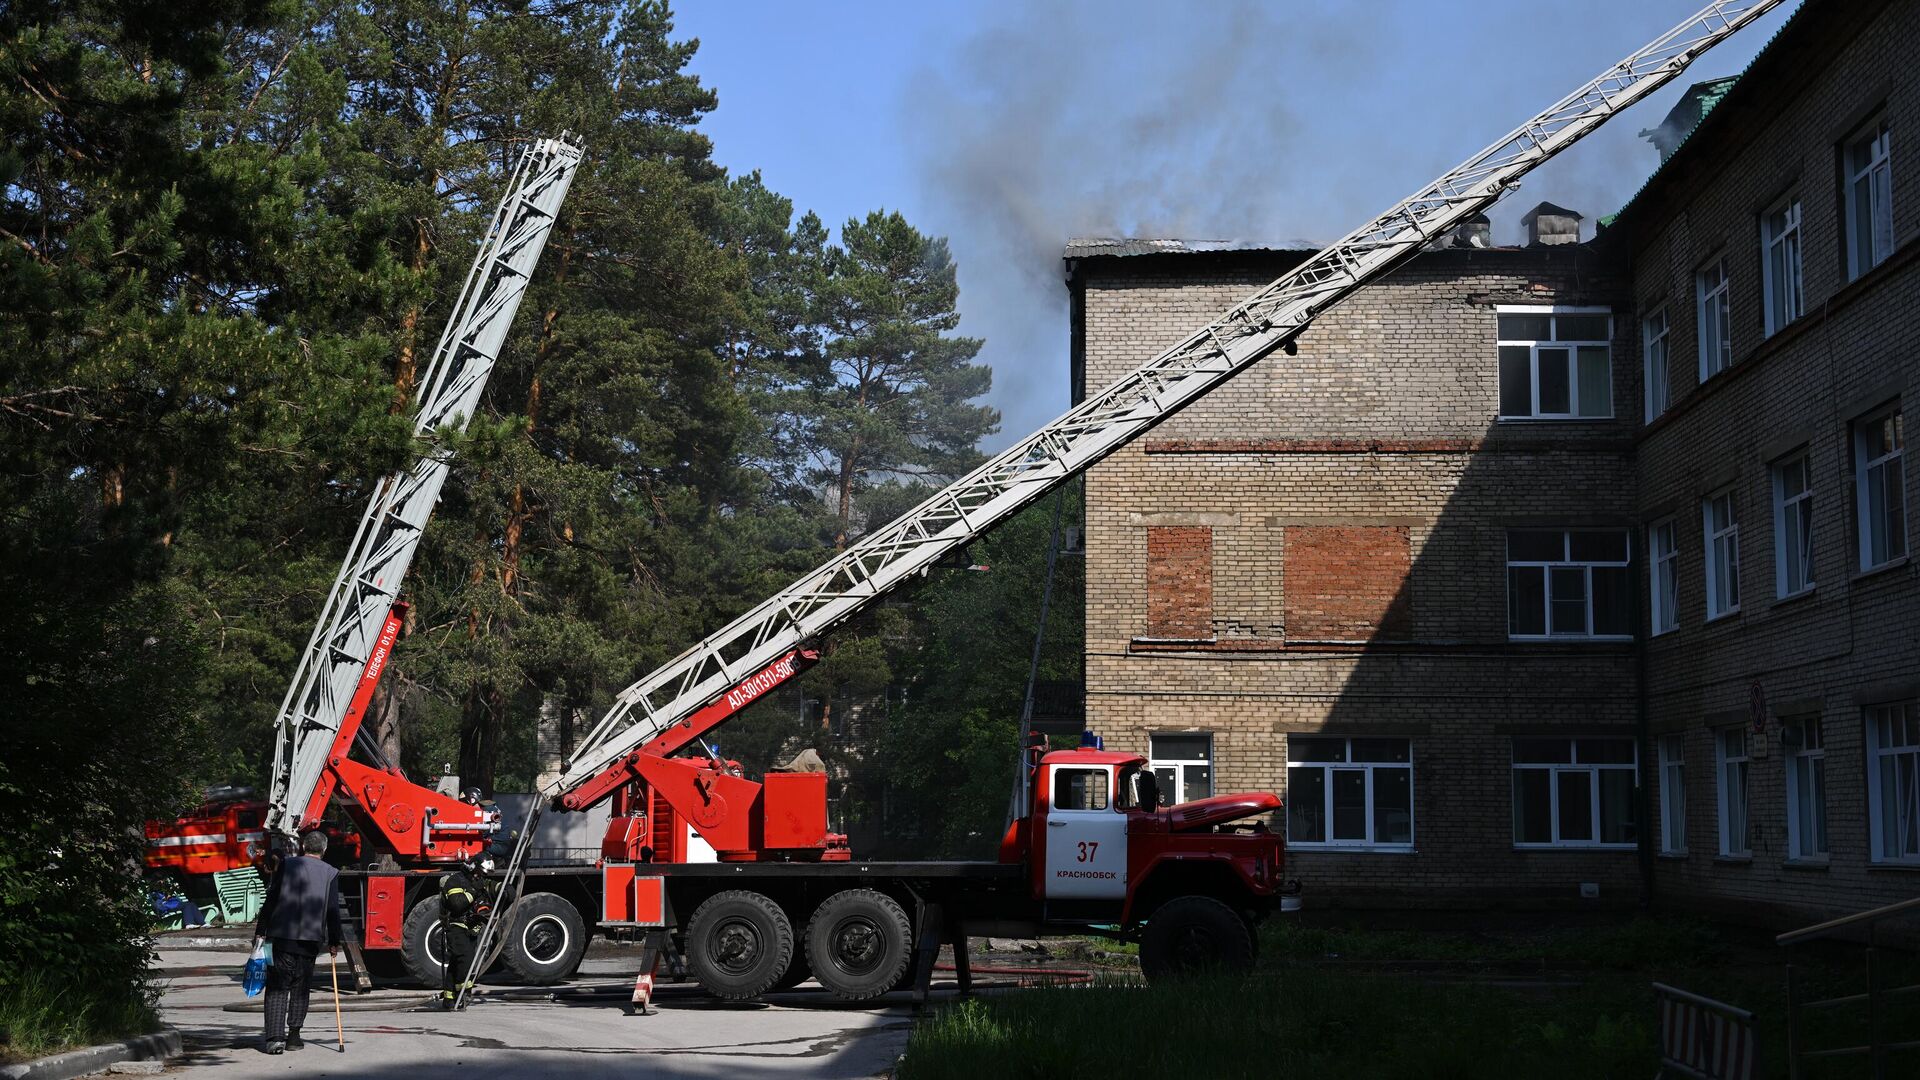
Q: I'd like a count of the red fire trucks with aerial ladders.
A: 2